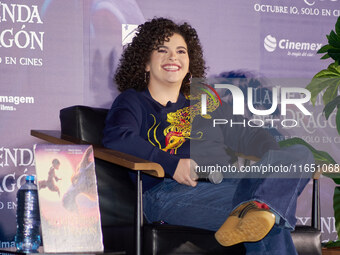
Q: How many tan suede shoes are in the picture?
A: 1